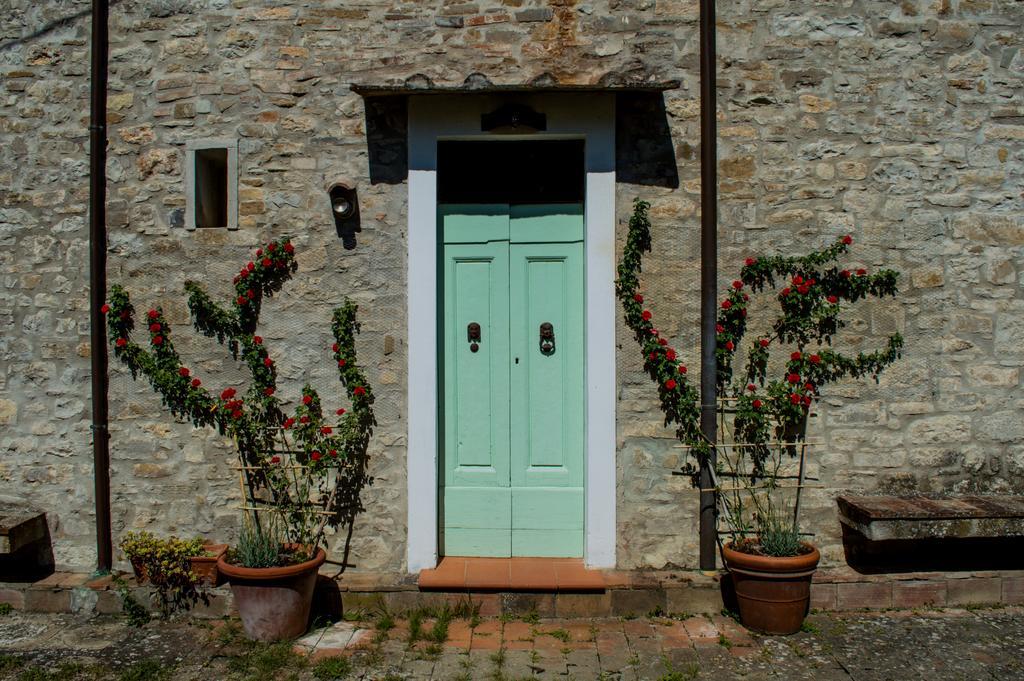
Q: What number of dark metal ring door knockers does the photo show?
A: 2